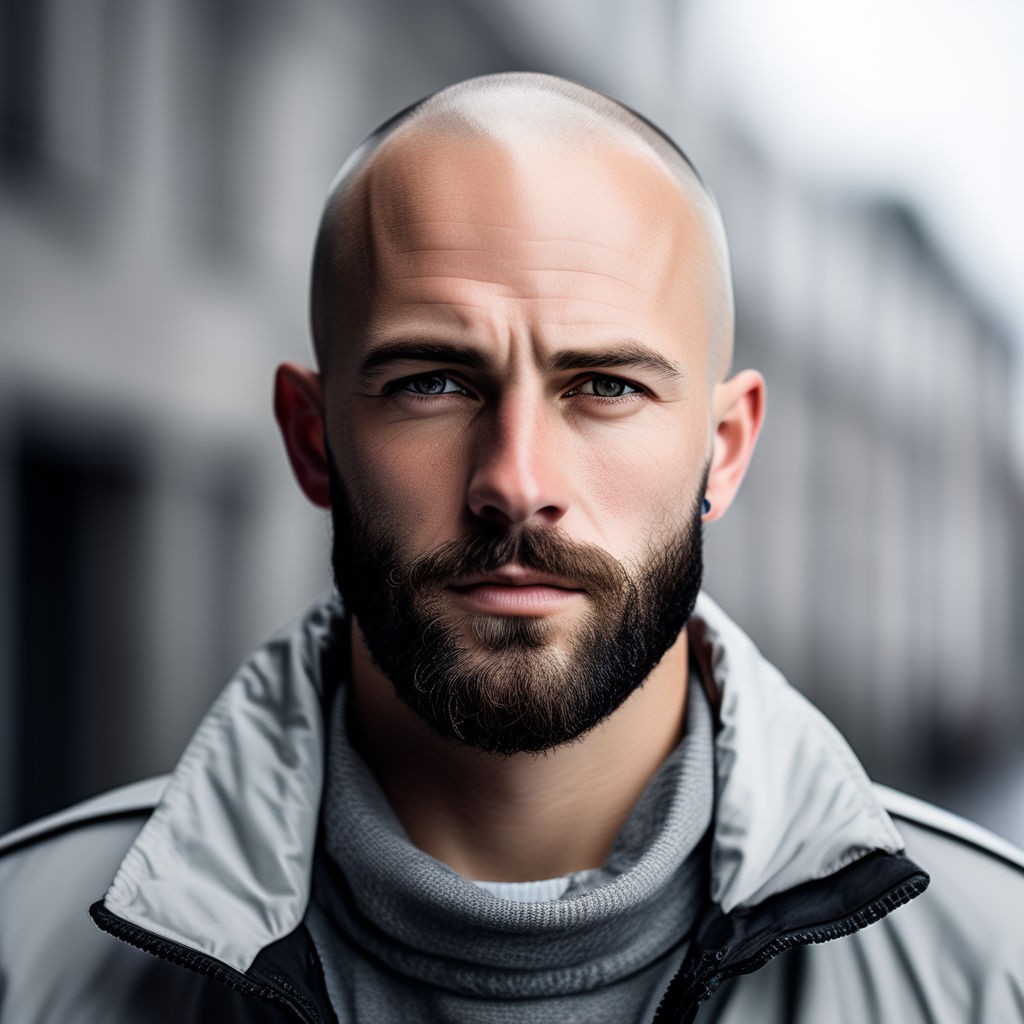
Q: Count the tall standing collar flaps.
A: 2